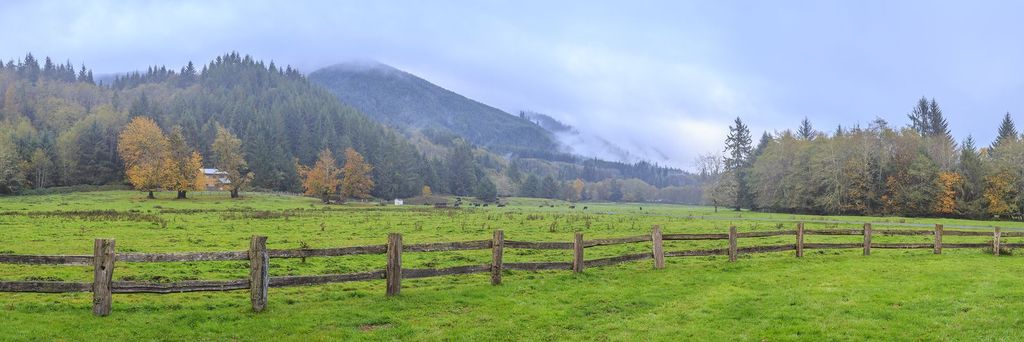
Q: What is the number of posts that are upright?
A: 11